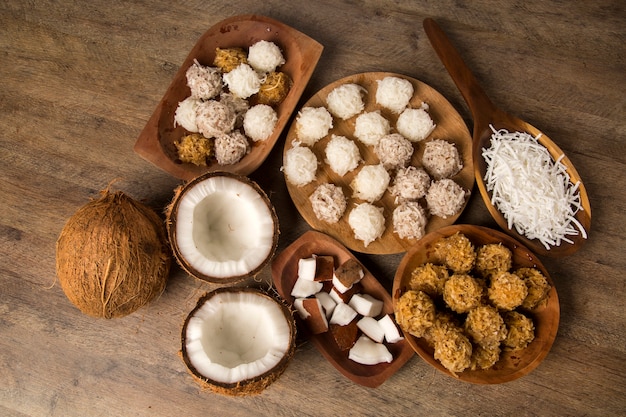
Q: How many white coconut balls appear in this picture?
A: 13